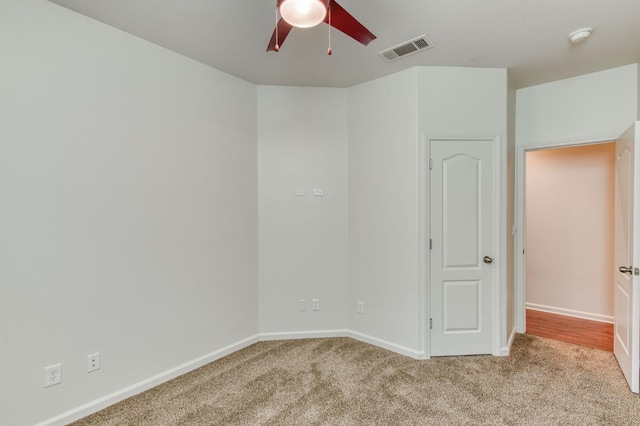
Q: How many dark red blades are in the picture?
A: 2